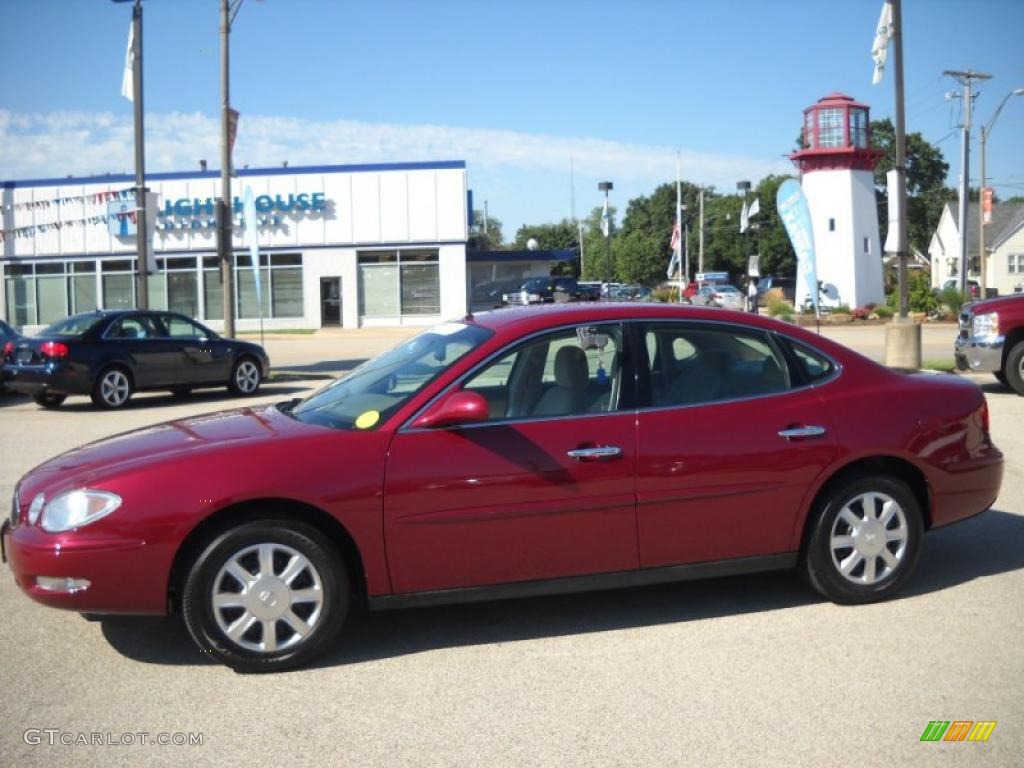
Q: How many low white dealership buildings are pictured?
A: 1